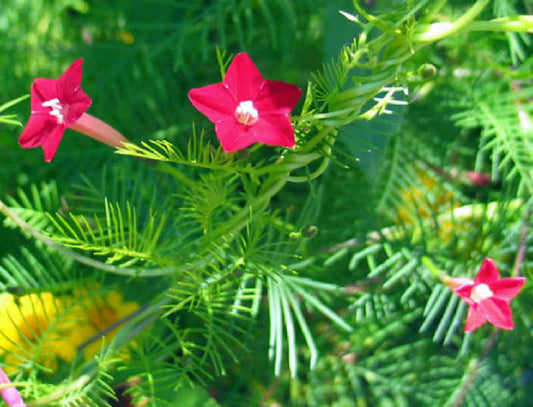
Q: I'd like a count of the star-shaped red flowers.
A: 3